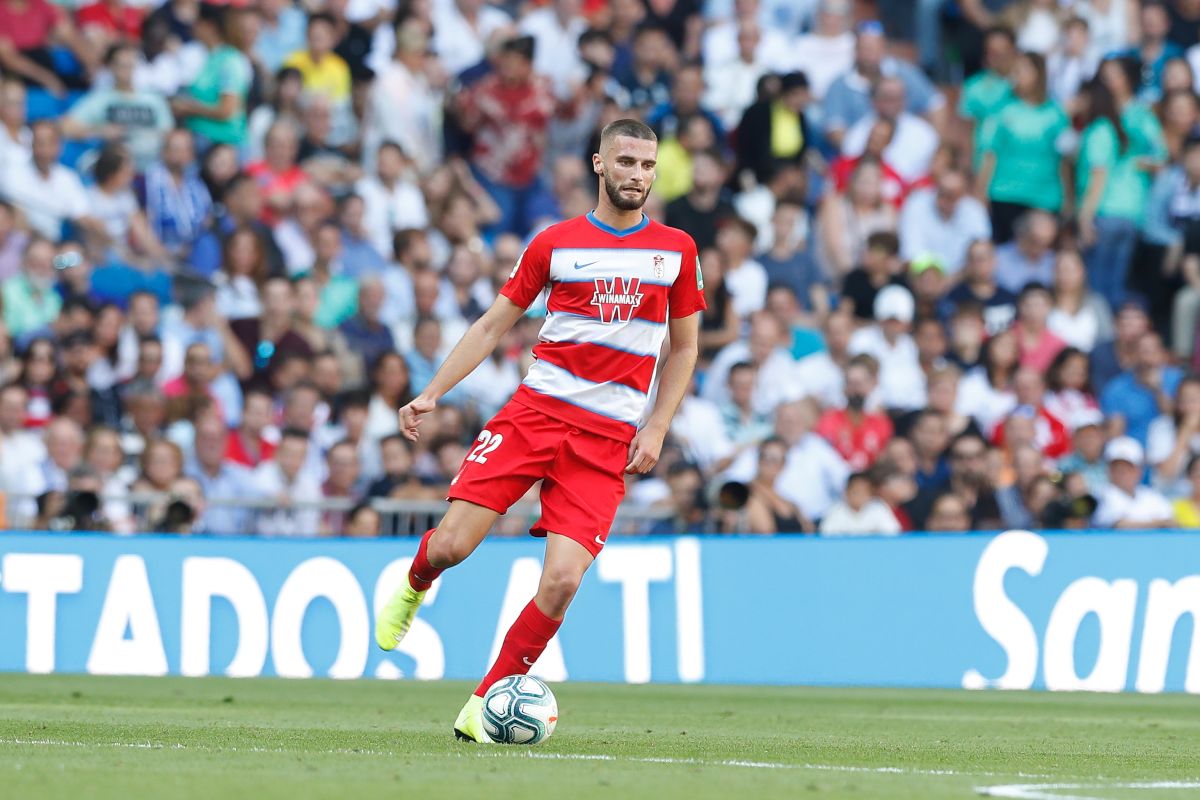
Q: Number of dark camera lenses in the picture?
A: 4